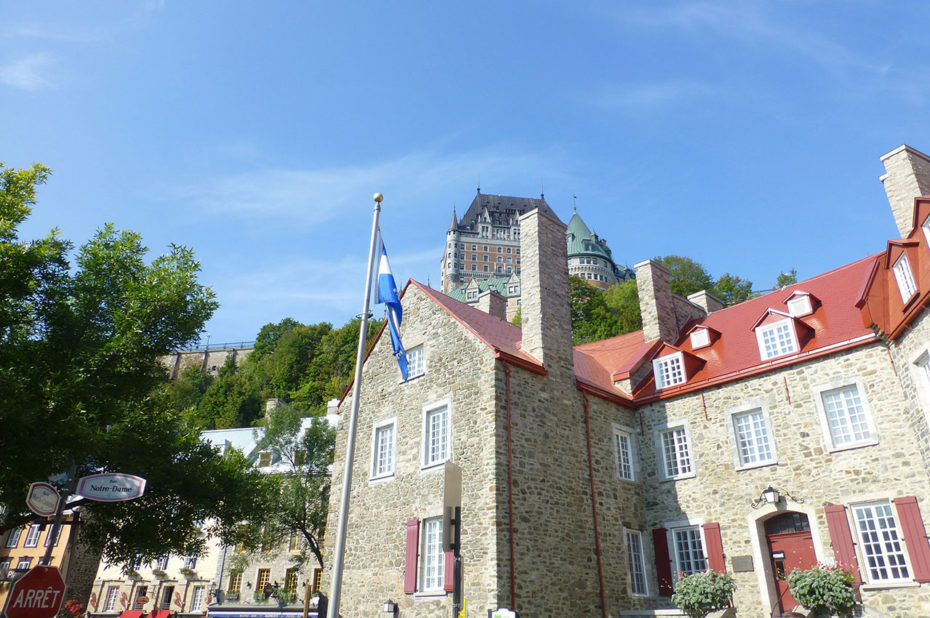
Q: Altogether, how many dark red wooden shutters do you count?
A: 6